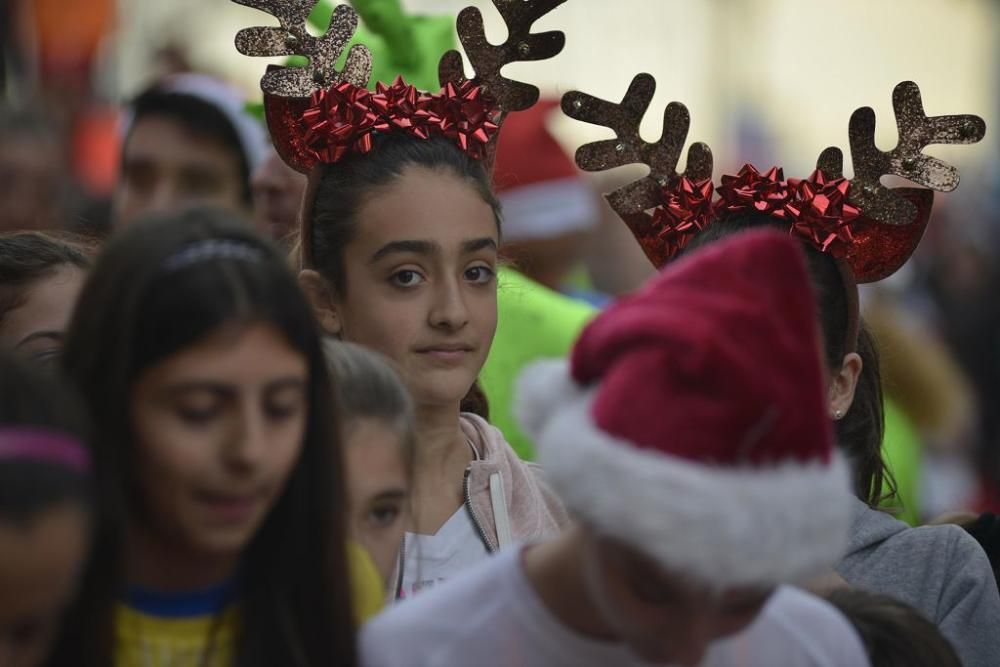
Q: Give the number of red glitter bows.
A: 6